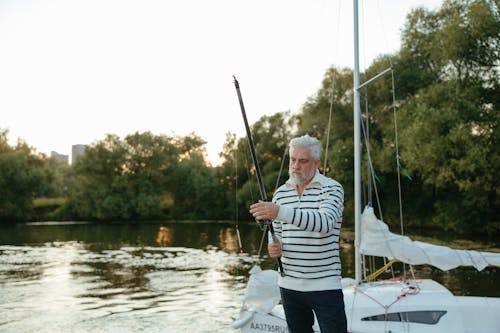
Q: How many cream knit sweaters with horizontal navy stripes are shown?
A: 1